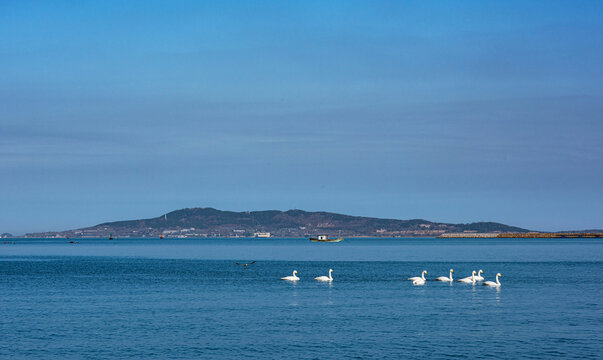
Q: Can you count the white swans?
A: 8